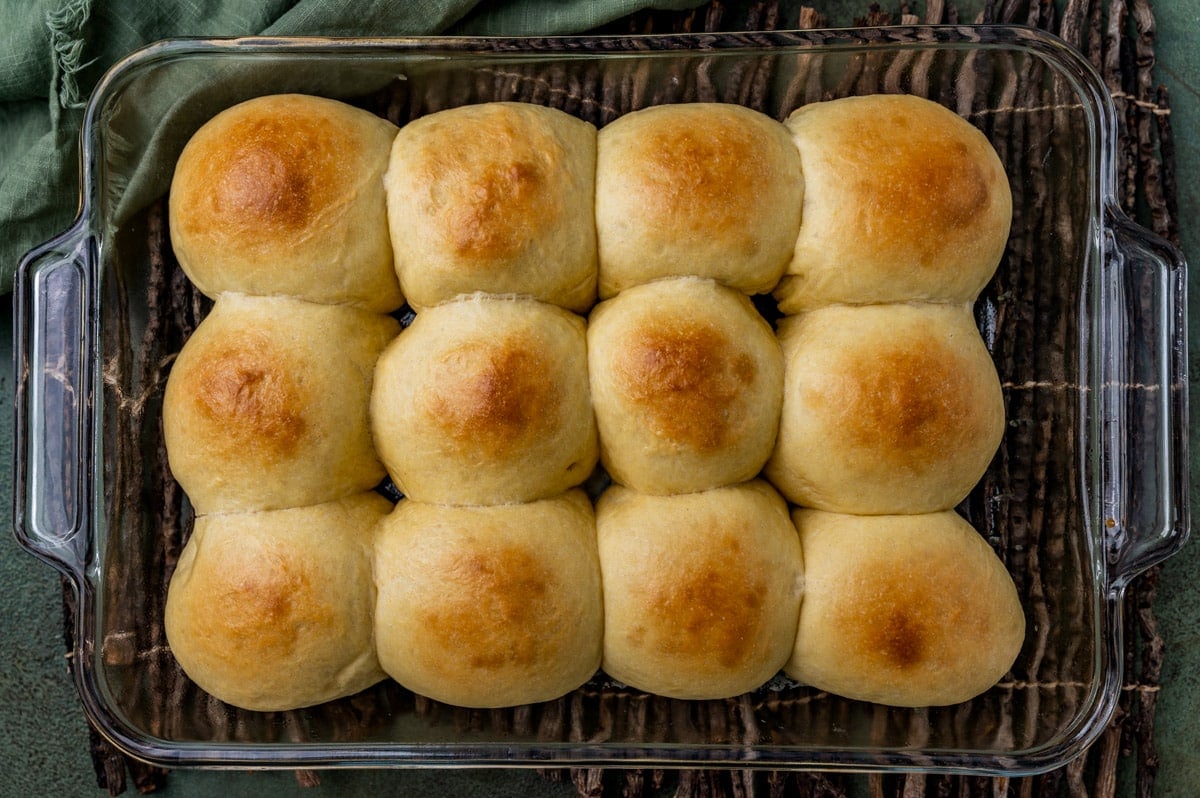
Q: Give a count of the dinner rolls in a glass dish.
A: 12